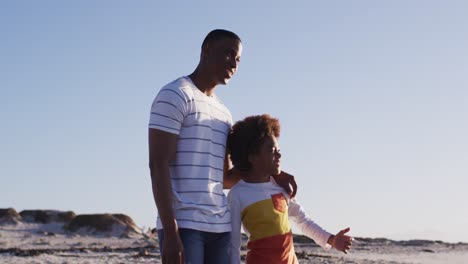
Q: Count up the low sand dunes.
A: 3